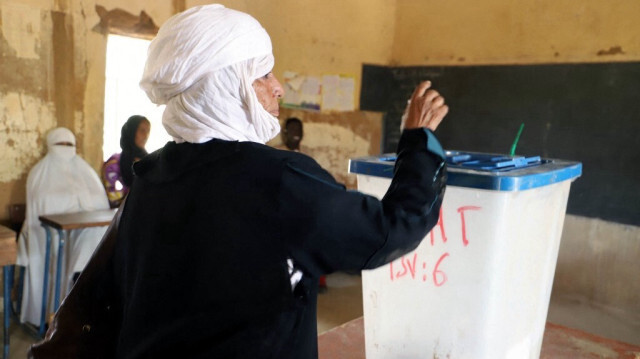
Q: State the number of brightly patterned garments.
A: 1